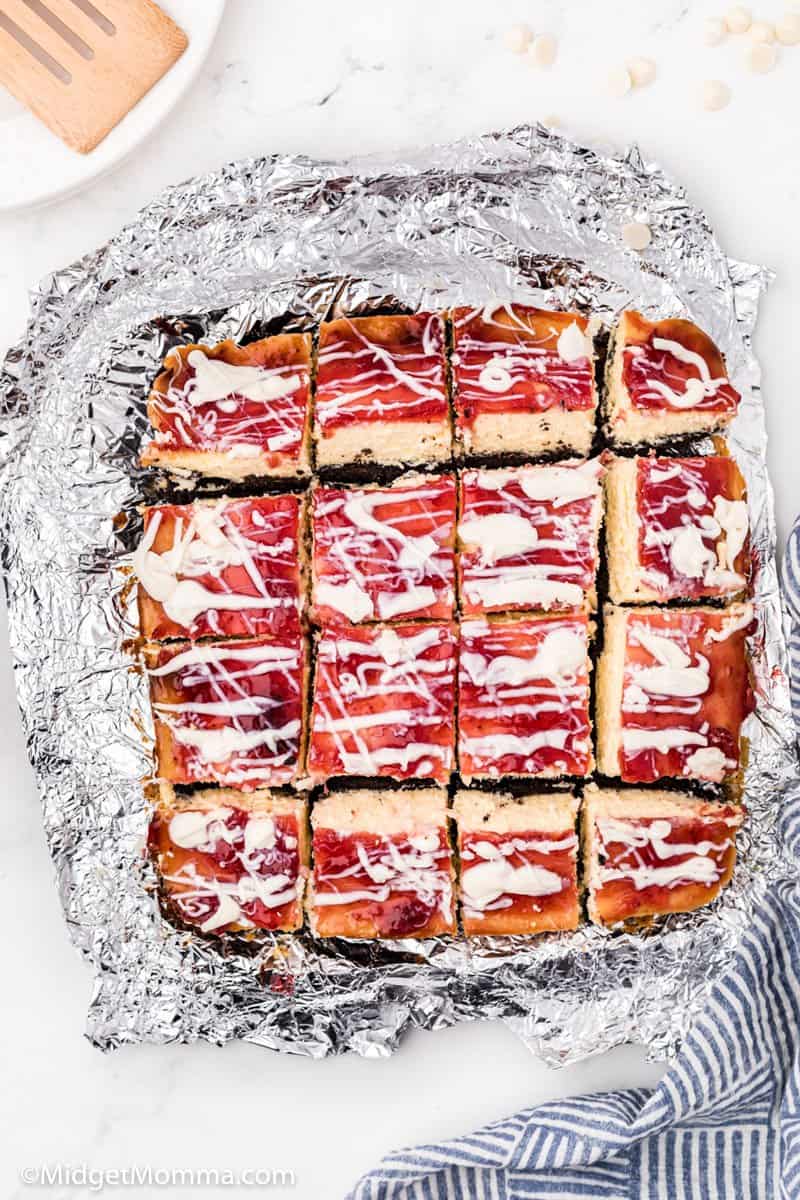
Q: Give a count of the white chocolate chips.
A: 12